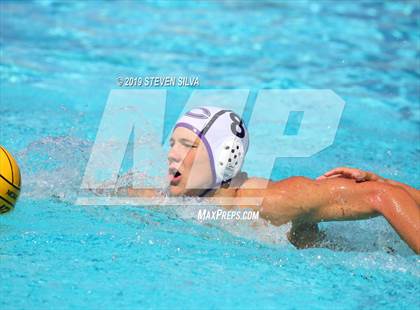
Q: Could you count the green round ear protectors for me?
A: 0